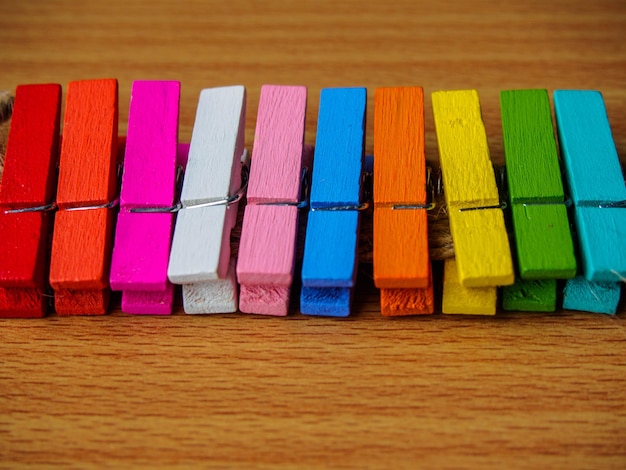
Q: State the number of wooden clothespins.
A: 10